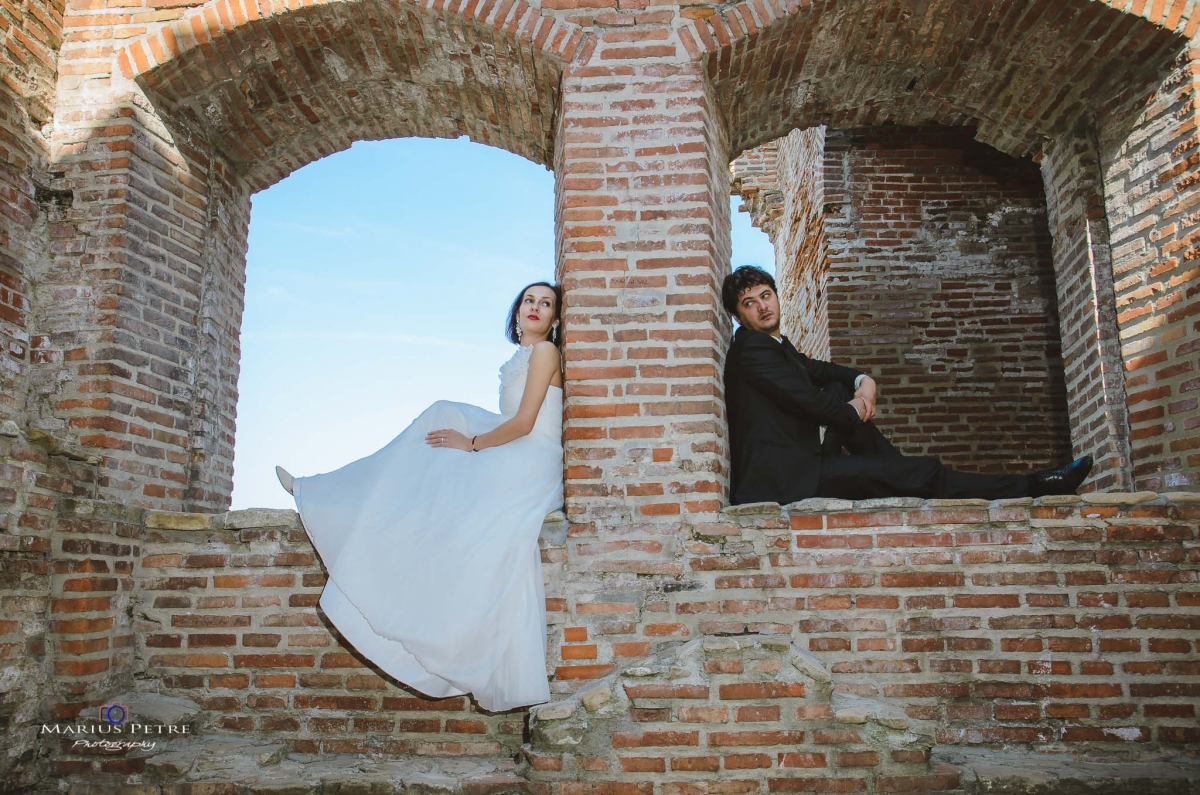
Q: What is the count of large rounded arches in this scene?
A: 2